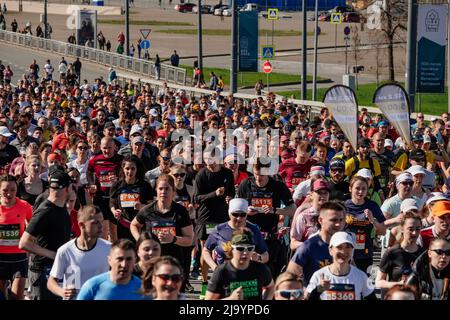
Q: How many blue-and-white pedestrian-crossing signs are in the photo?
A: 3